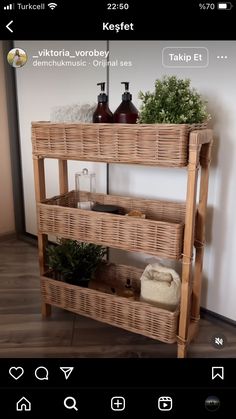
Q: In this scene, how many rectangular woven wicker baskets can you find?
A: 3